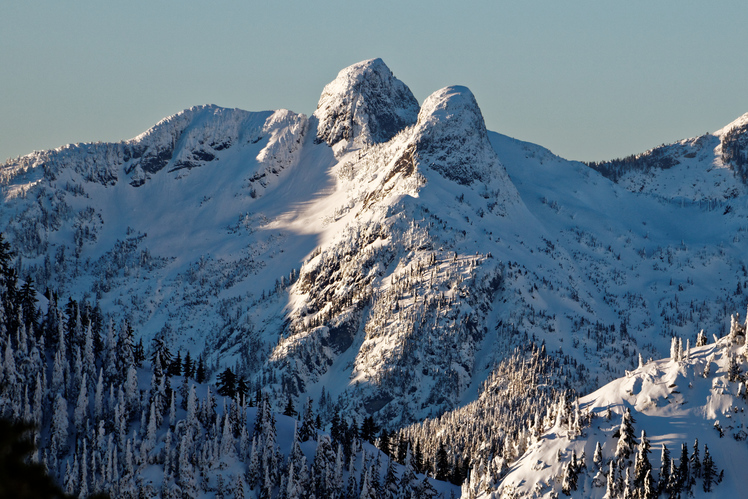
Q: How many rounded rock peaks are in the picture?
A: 2